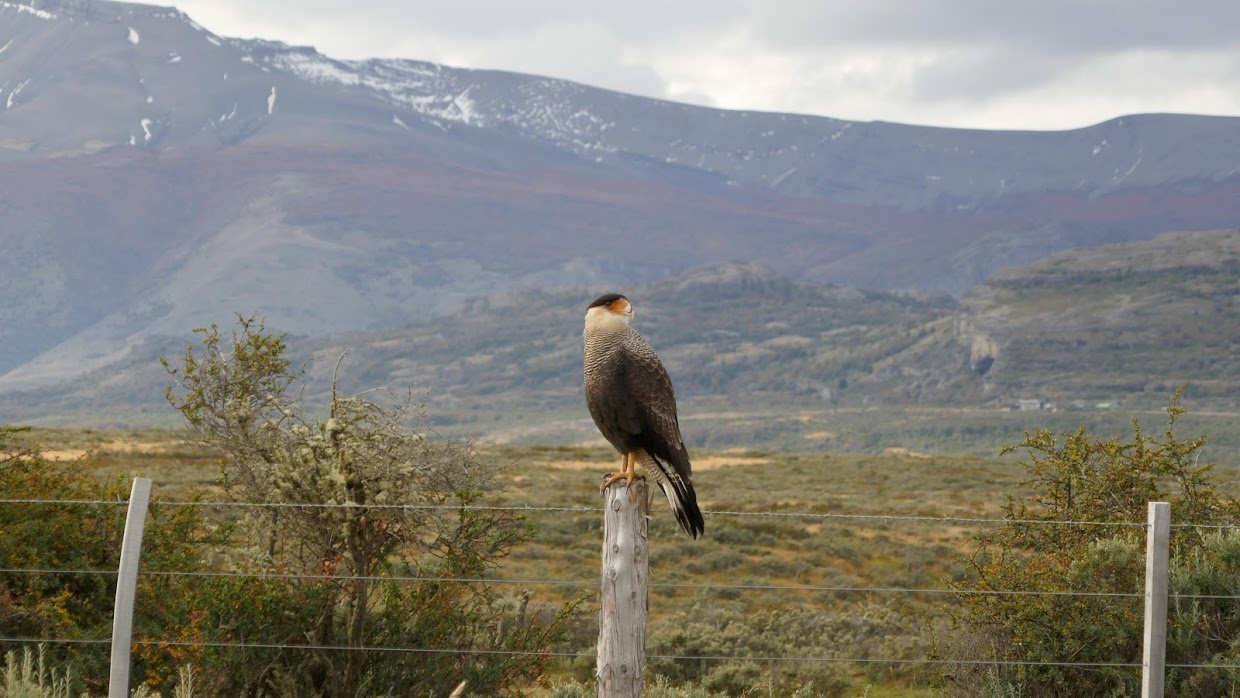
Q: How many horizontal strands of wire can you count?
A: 3